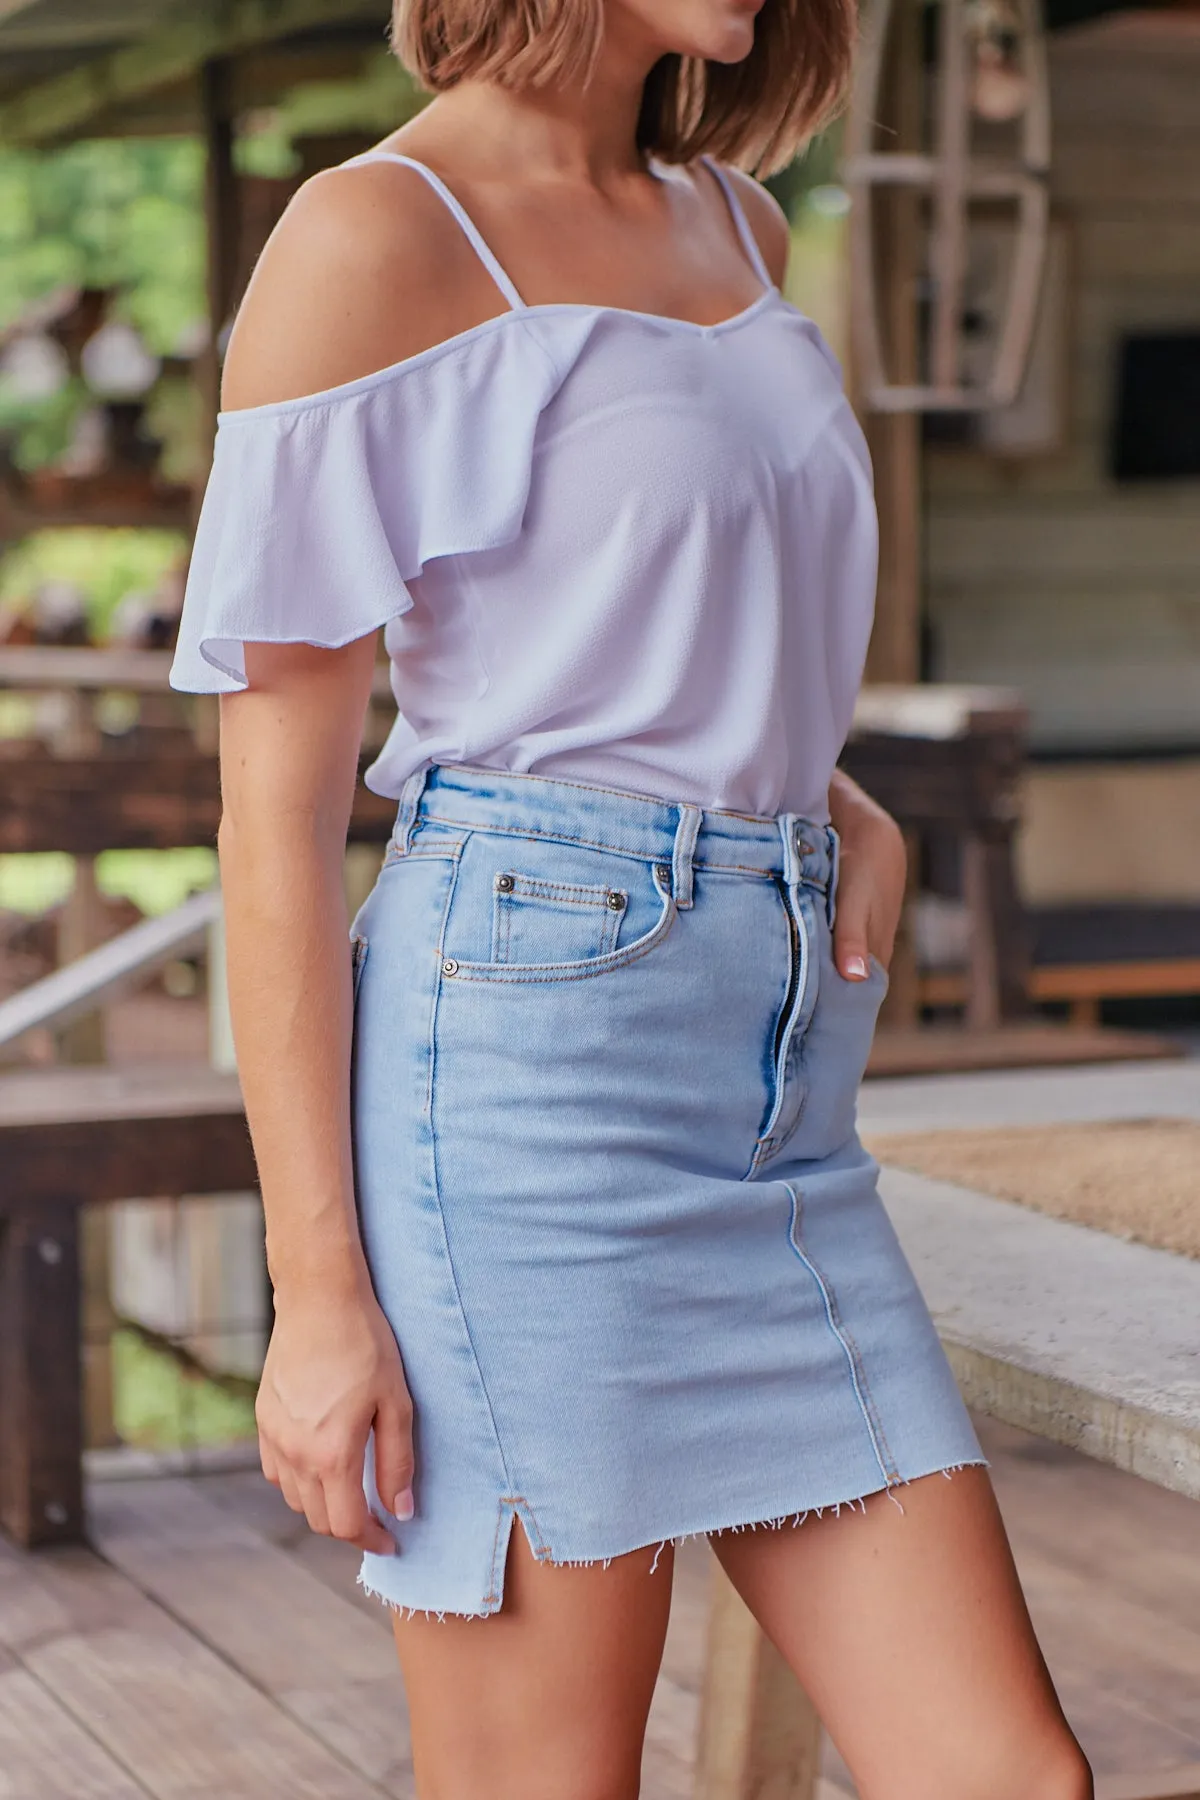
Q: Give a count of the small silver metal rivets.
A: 4